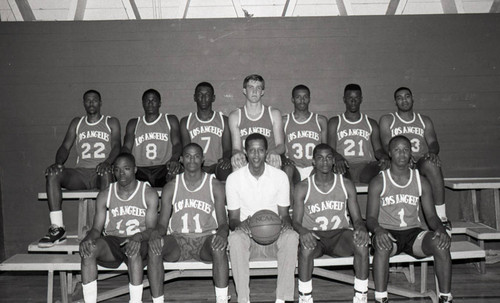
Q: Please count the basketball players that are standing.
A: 0